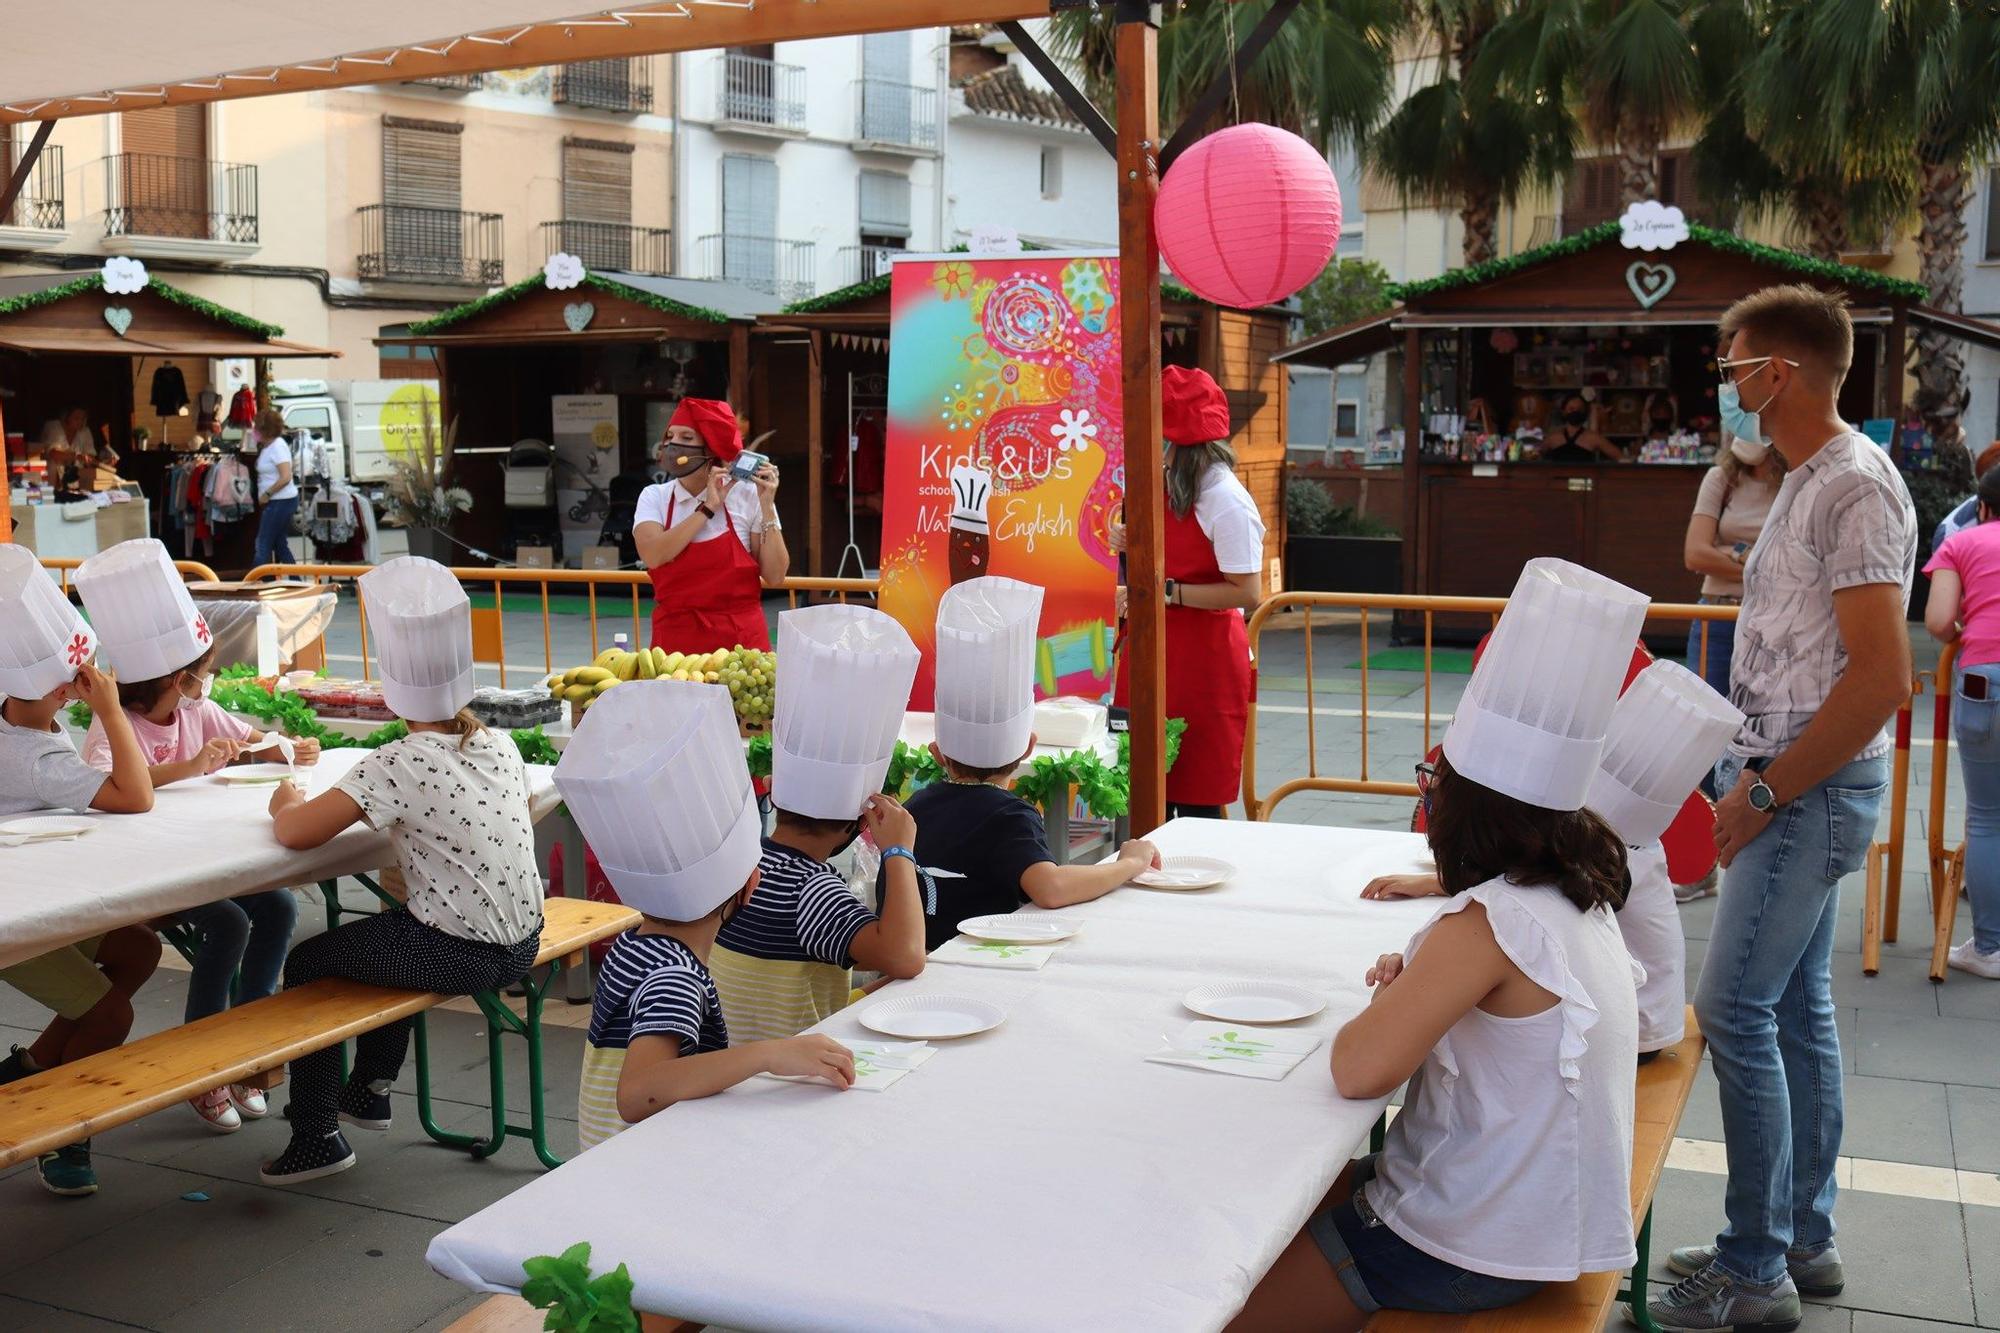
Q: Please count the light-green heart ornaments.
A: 3